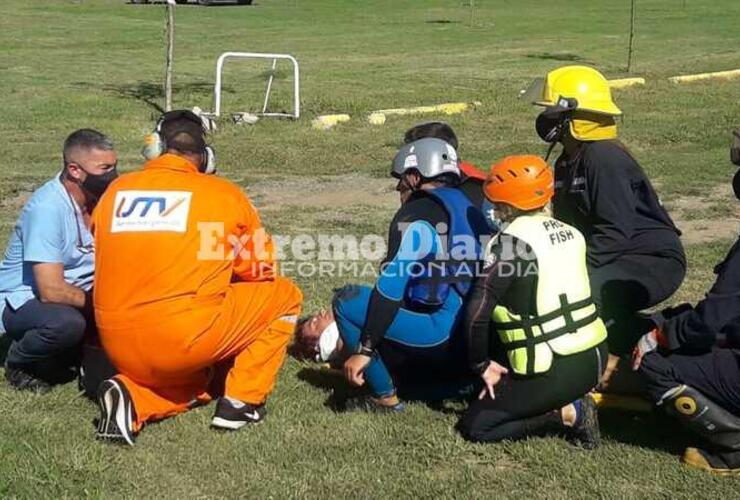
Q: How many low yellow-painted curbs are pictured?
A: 4